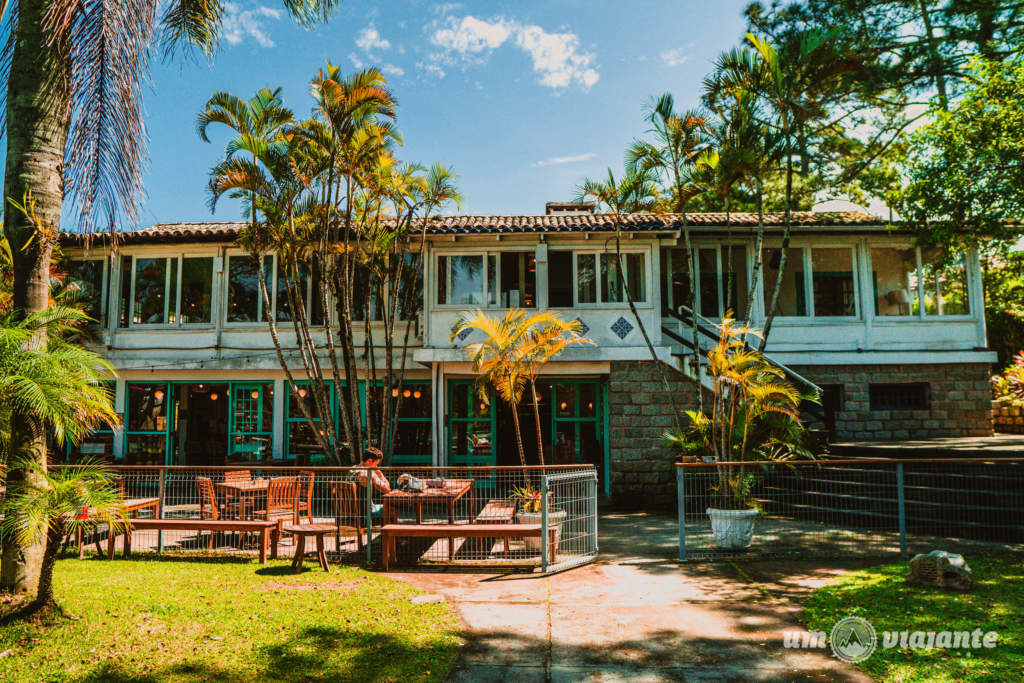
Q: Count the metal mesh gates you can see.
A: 1